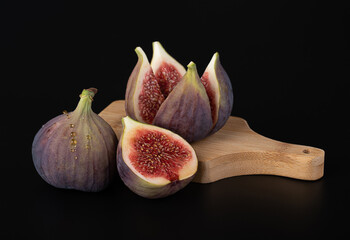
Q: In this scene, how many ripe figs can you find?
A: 3